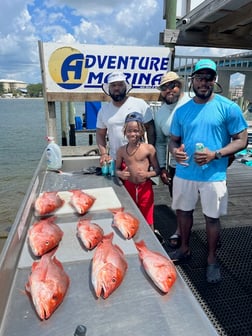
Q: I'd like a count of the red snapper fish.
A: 8